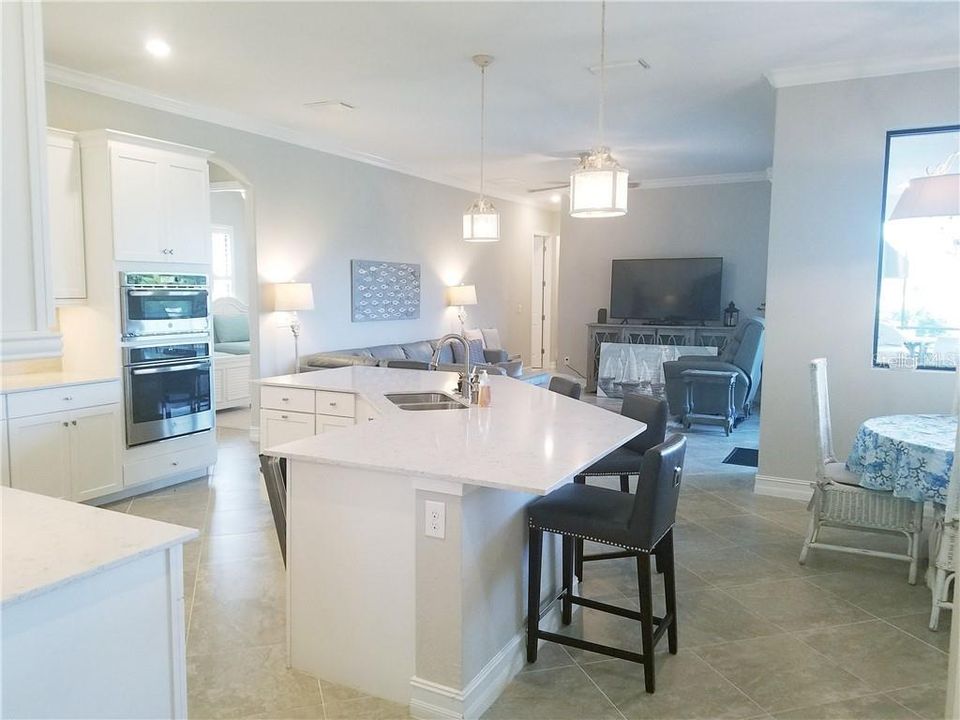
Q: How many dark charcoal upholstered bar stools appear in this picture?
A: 3